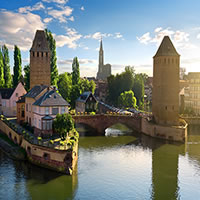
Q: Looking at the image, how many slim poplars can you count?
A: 5